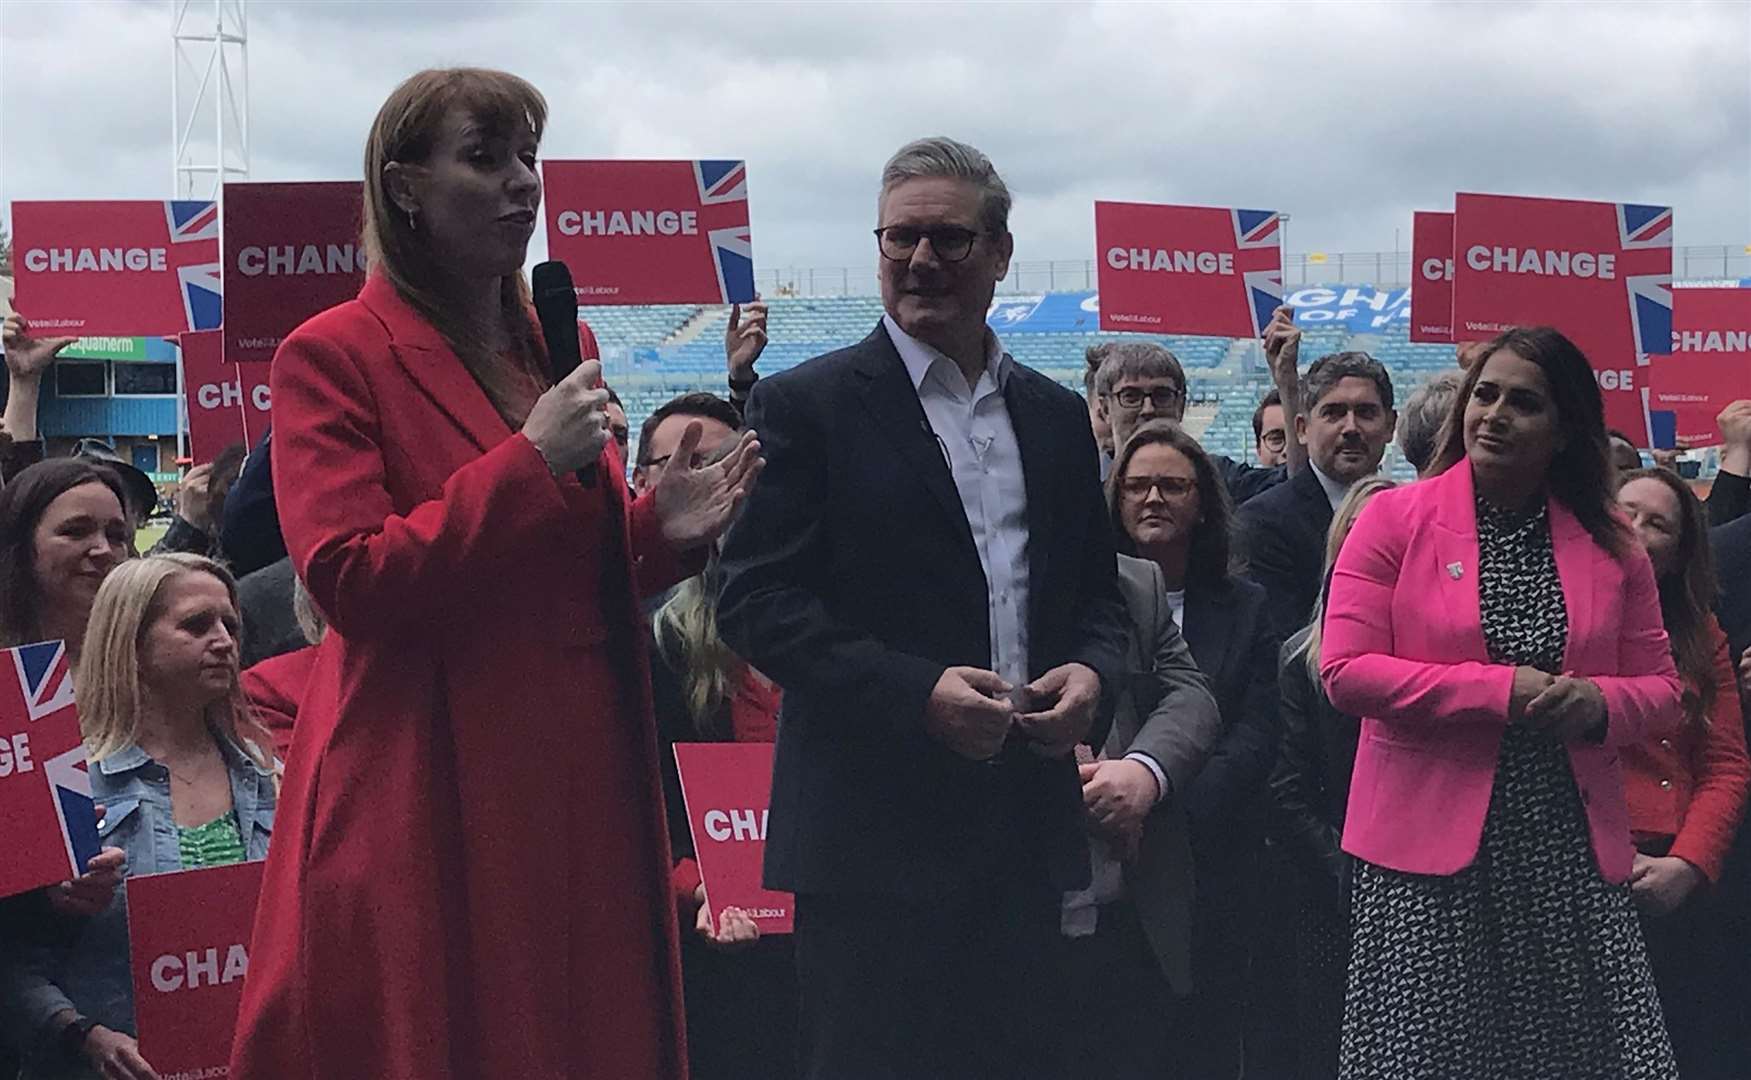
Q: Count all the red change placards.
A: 13